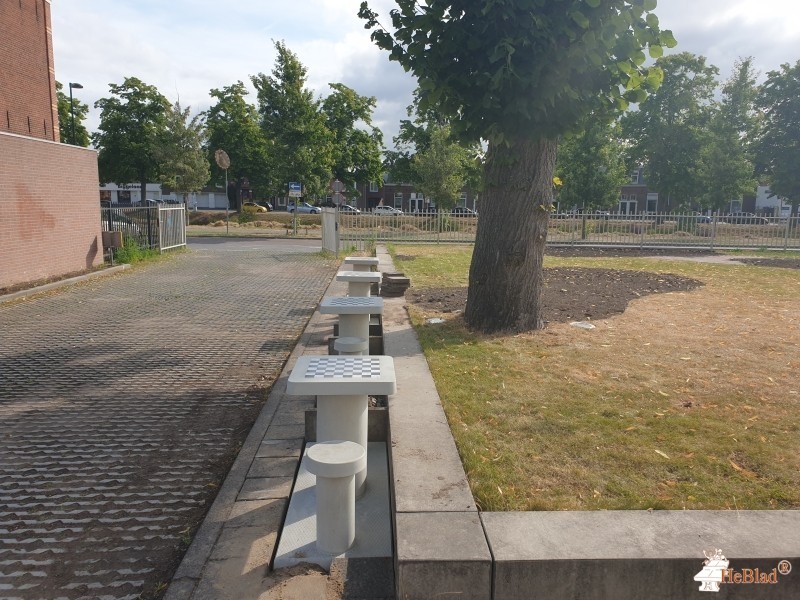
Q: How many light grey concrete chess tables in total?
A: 4